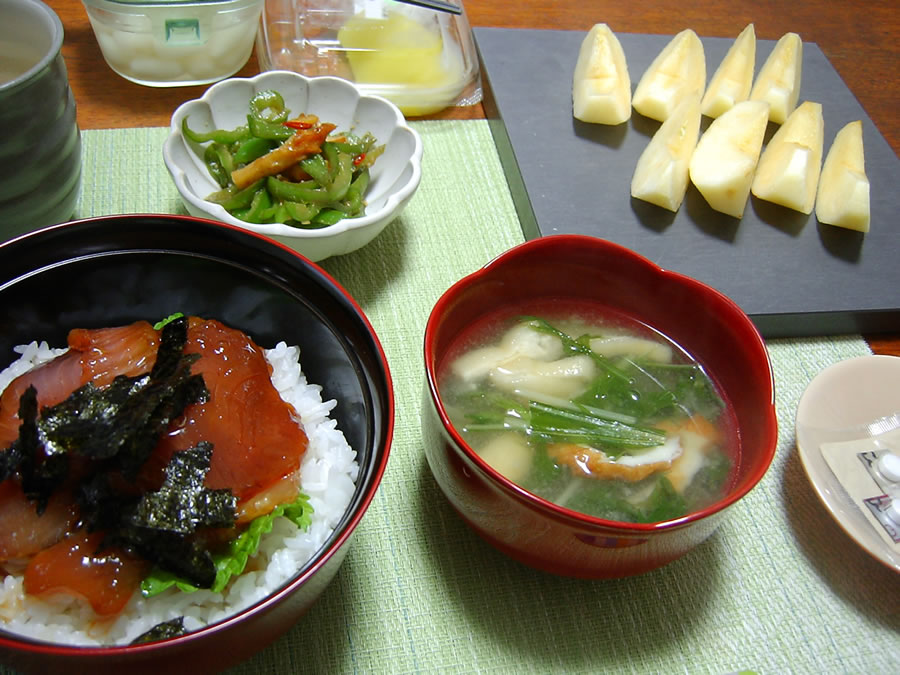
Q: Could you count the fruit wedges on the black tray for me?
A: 8